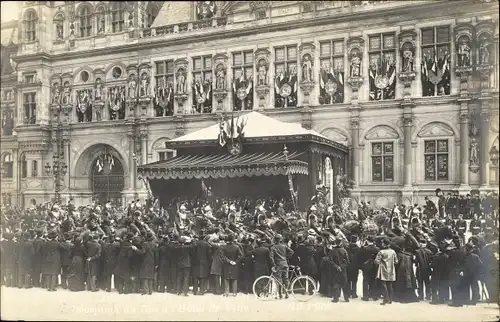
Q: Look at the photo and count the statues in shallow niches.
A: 13